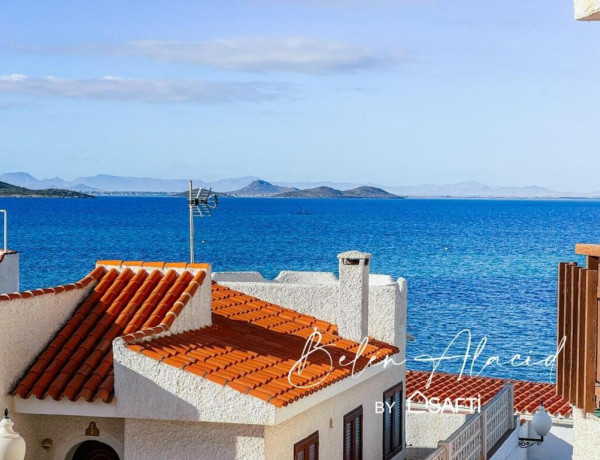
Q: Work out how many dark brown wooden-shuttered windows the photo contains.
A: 3